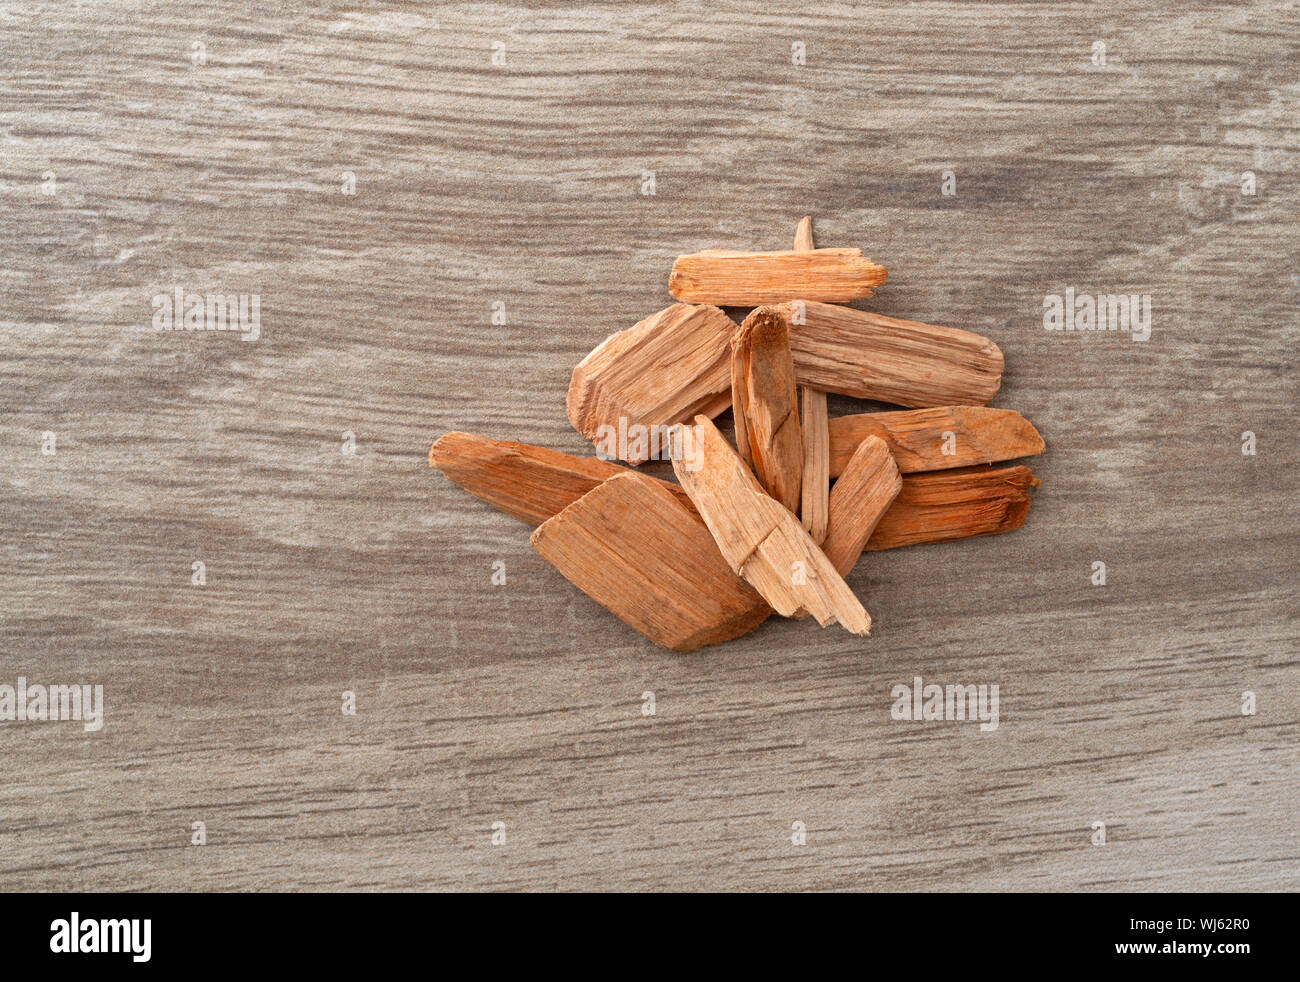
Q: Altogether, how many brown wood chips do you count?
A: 11